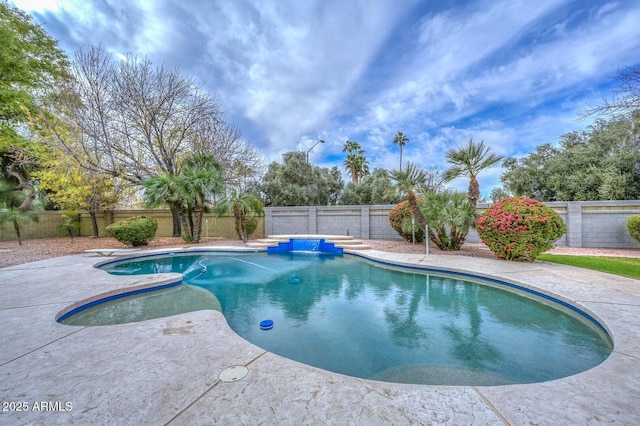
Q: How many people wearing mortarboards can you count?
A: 0